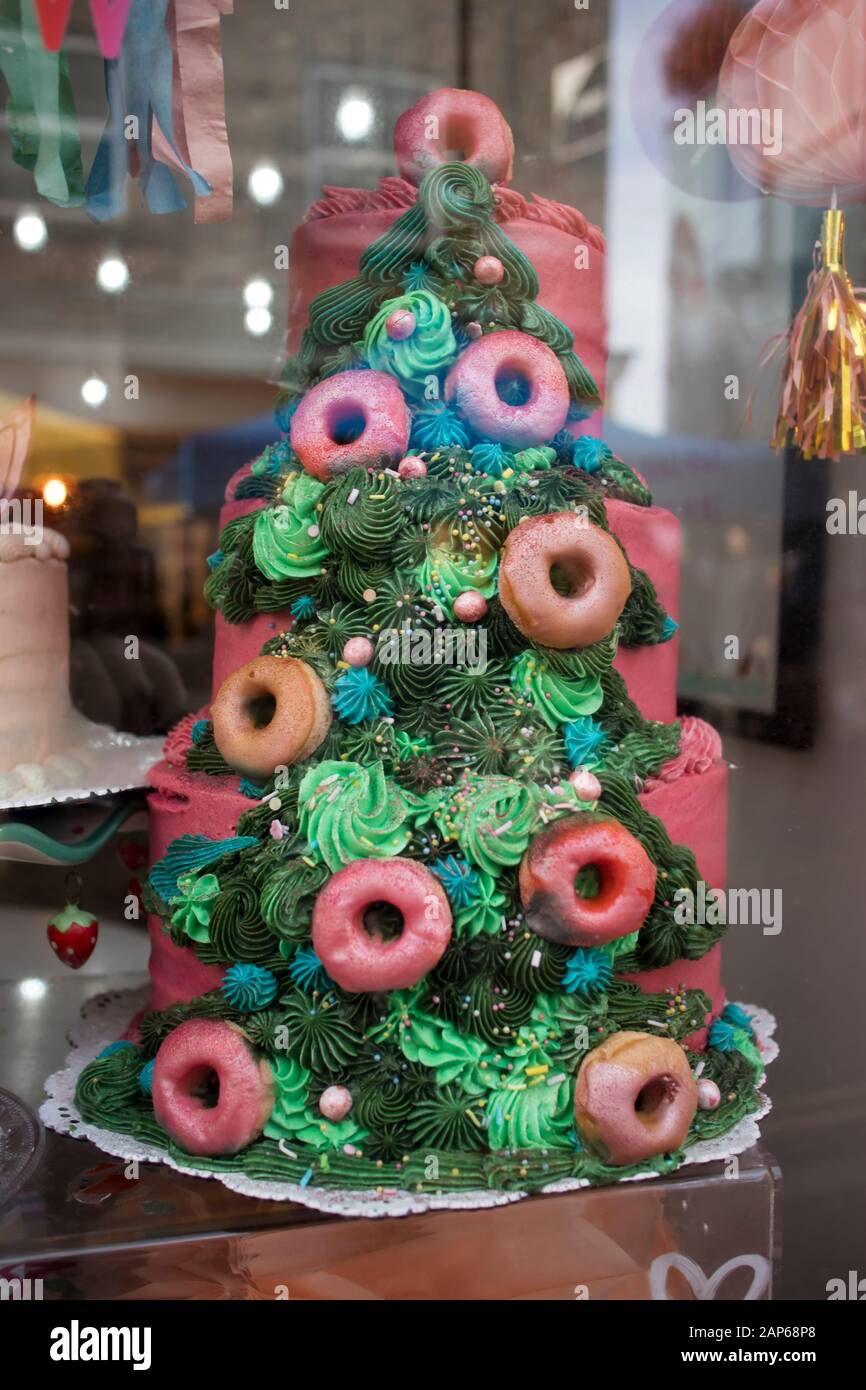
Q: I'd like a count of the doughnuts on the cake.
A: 9